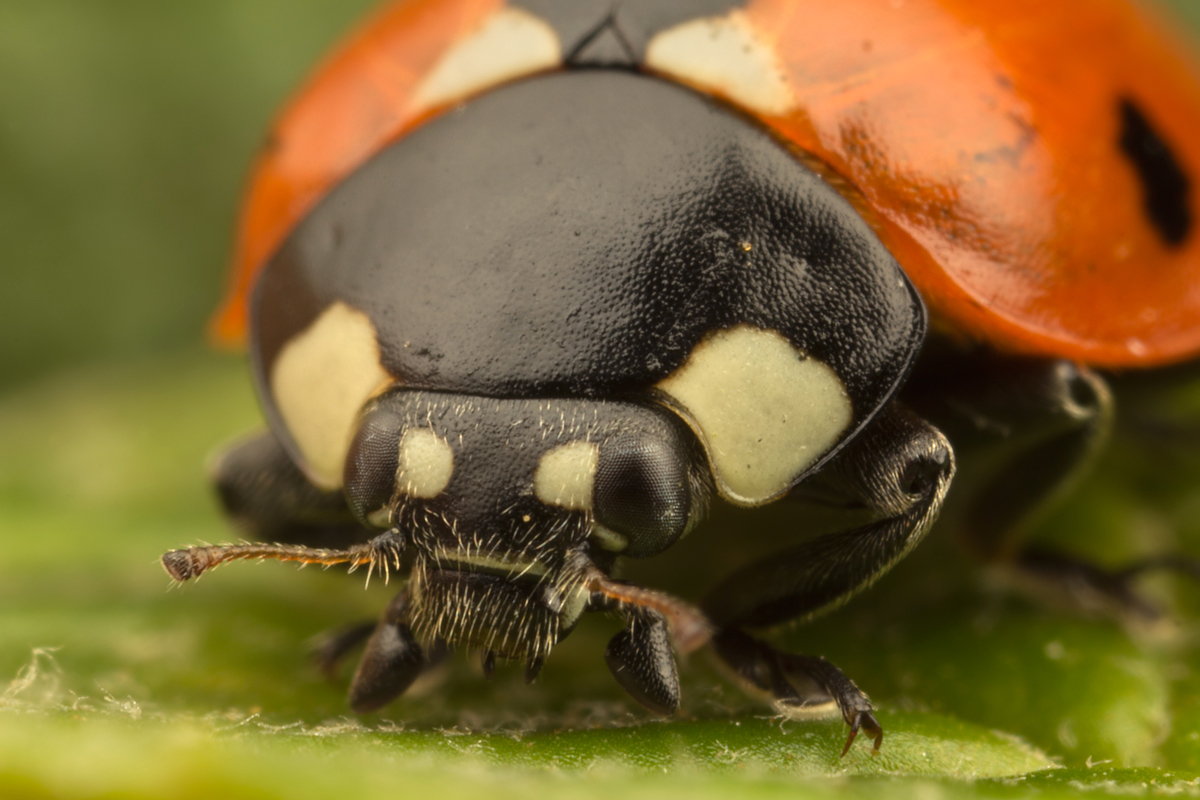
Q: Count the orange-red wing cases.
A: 2